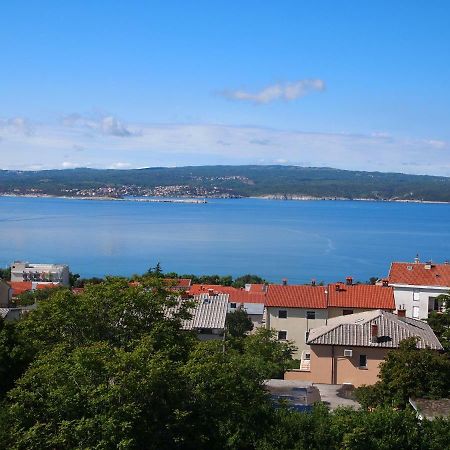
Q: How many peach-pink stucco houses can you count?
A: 1